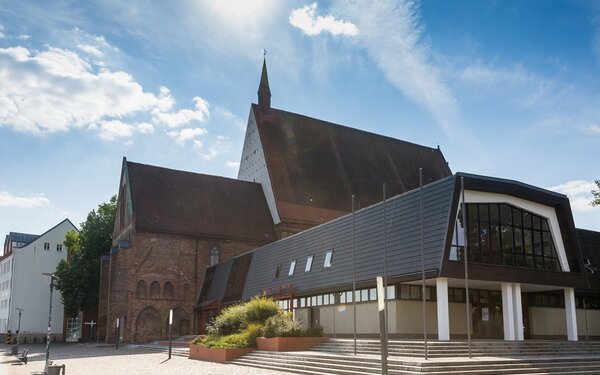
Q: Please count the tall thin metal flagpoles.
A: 4